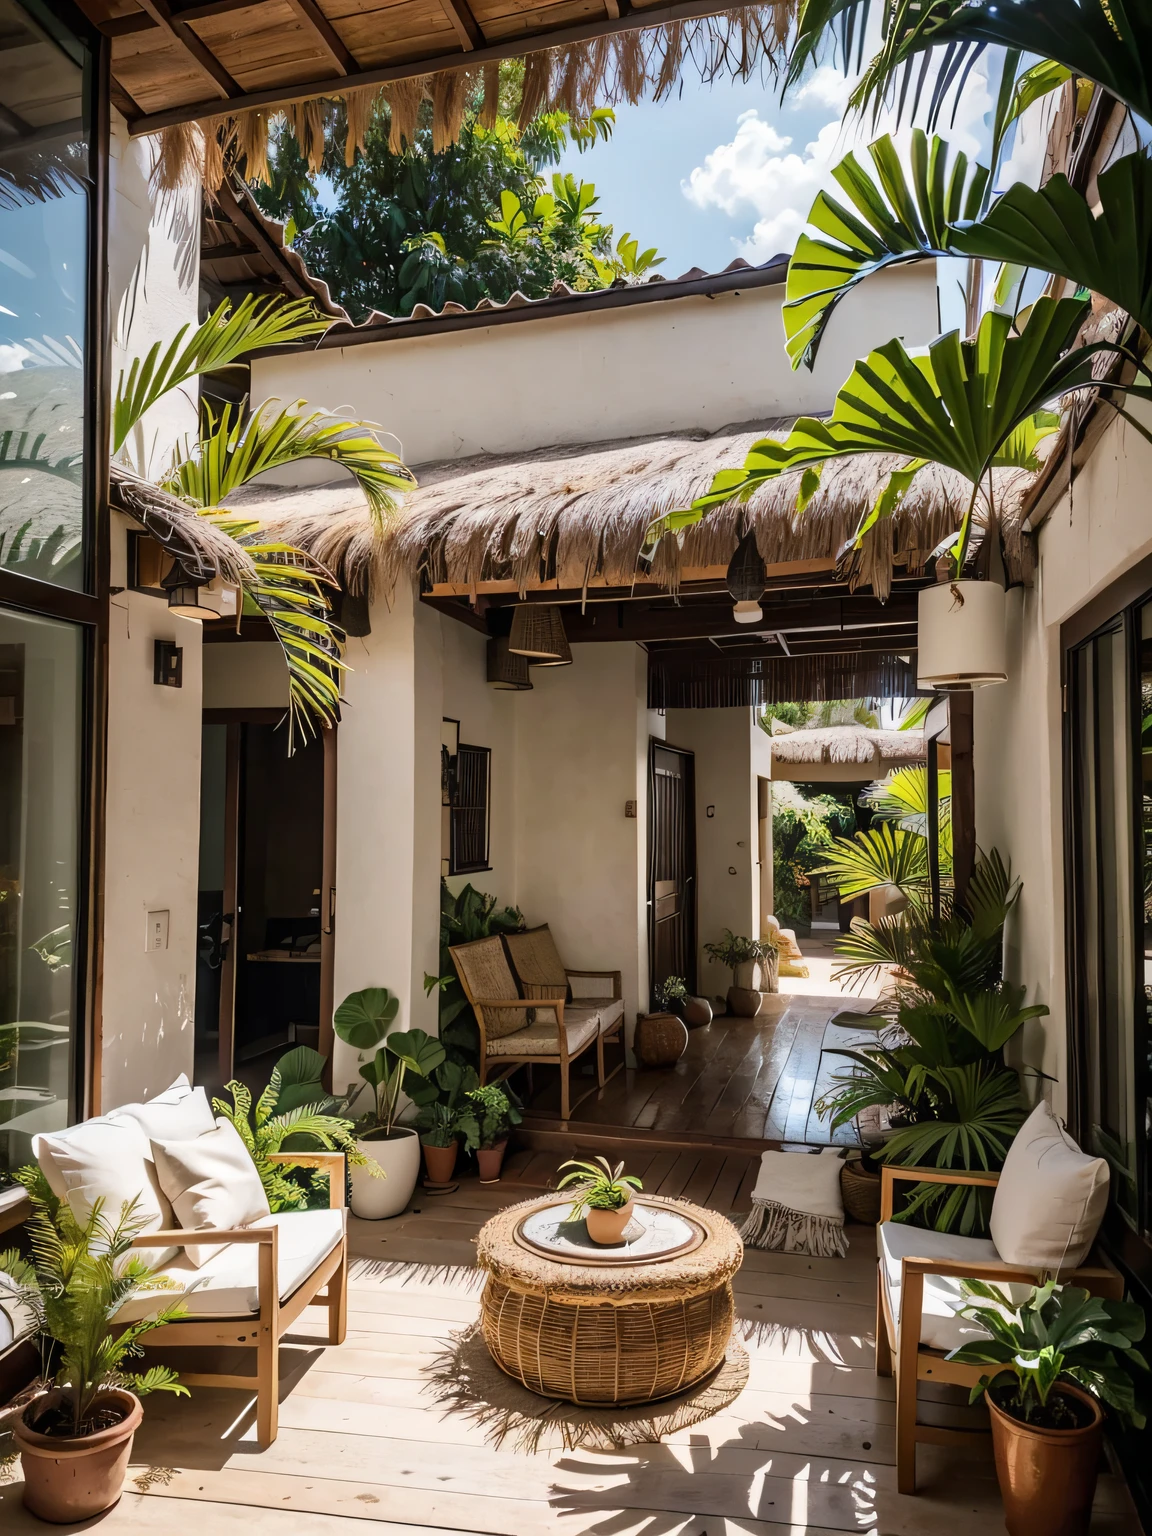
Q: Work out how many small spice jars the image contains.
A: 0